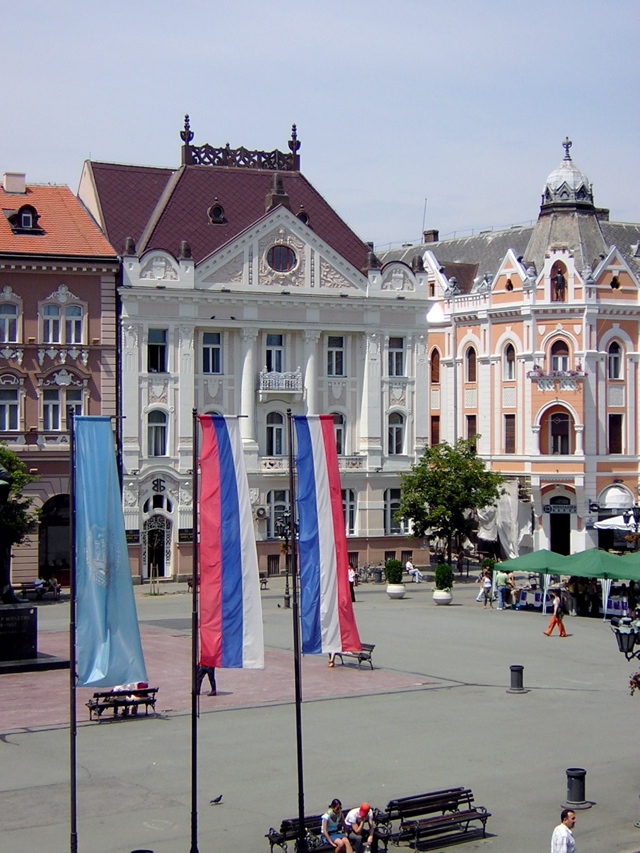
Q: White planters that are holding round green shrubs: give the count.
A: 2